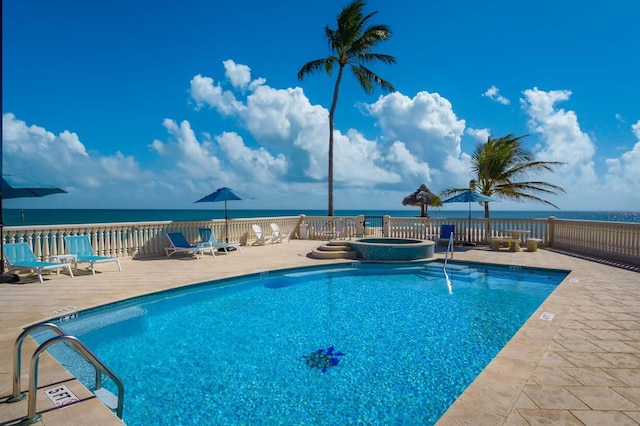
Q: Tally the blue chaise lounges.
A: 5